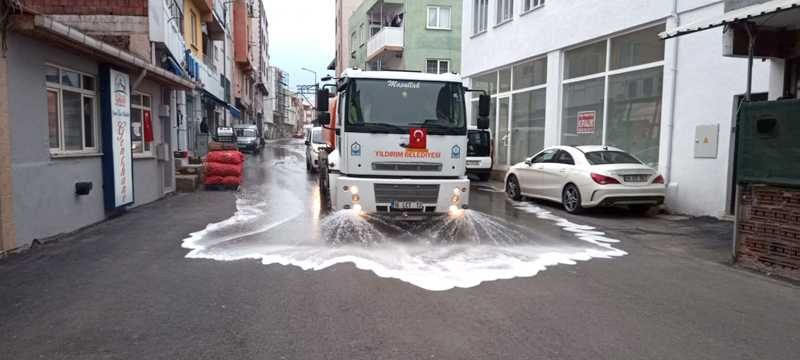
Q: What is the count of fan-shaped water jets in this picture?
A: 2